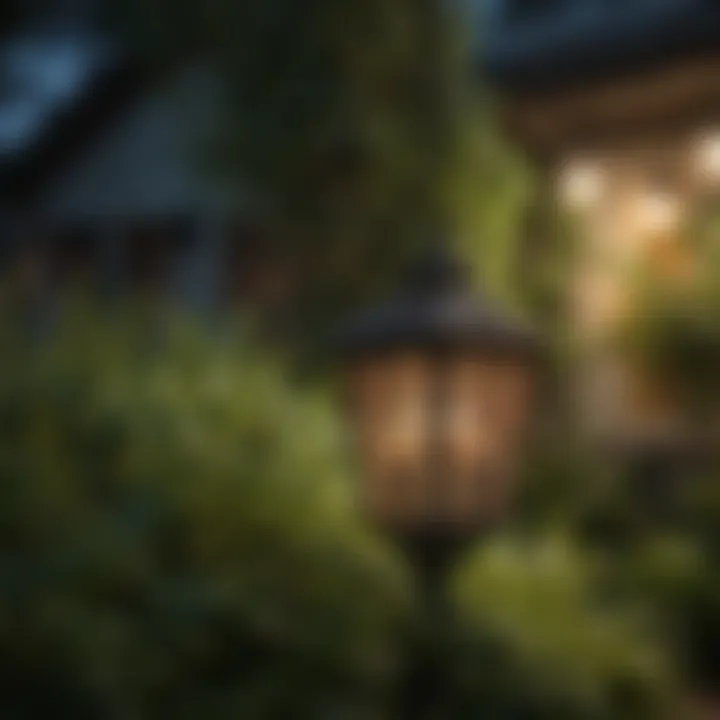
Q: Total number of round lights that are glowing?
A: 3